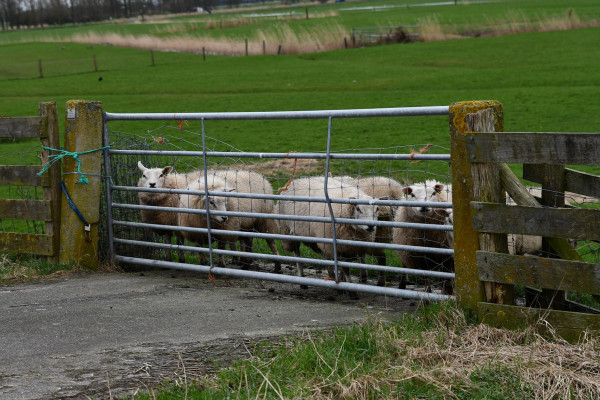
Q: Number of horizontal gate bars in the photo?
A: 7